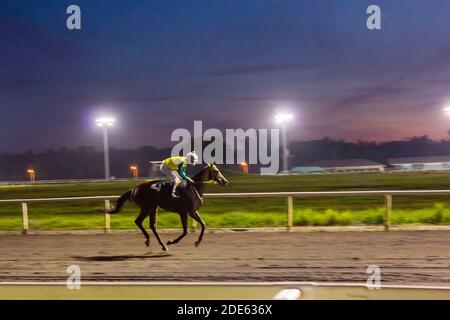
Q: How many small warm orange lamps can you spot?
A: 3